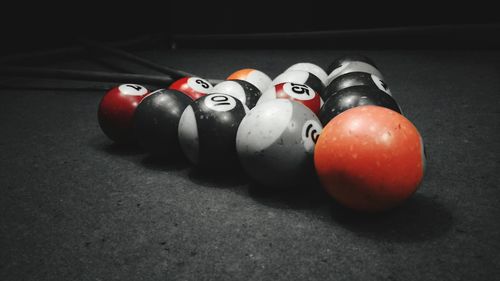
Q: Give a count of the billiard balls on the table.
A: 15